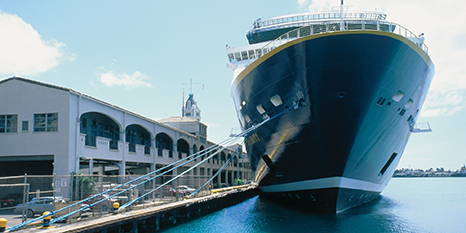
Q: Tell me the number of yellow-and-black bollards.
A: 3